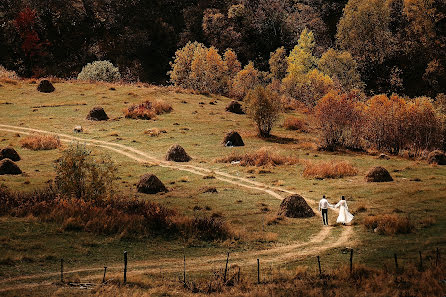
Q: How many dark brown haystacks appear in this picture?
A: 11